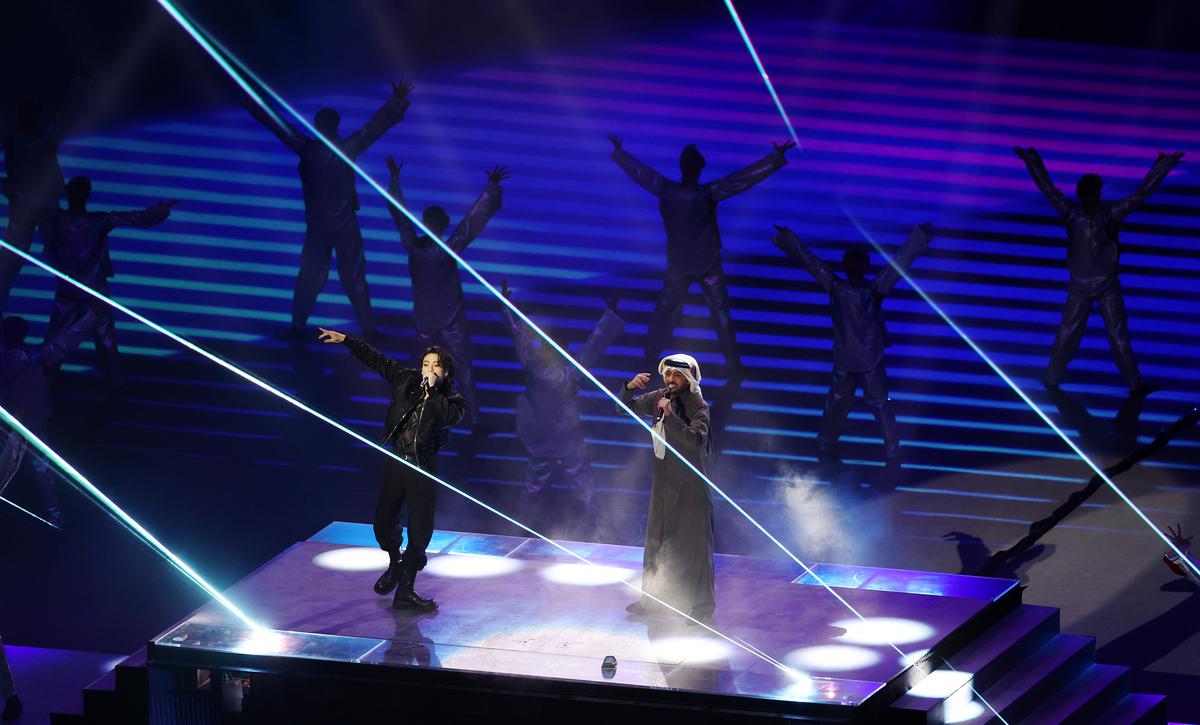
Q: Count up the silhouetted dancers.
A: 9